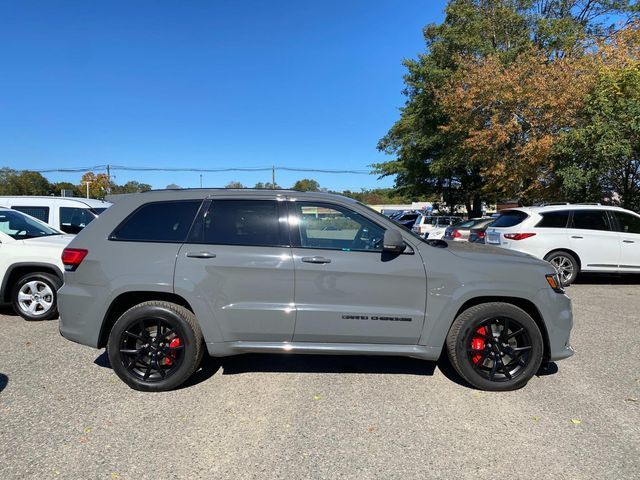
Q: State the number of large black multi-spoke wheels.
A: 2